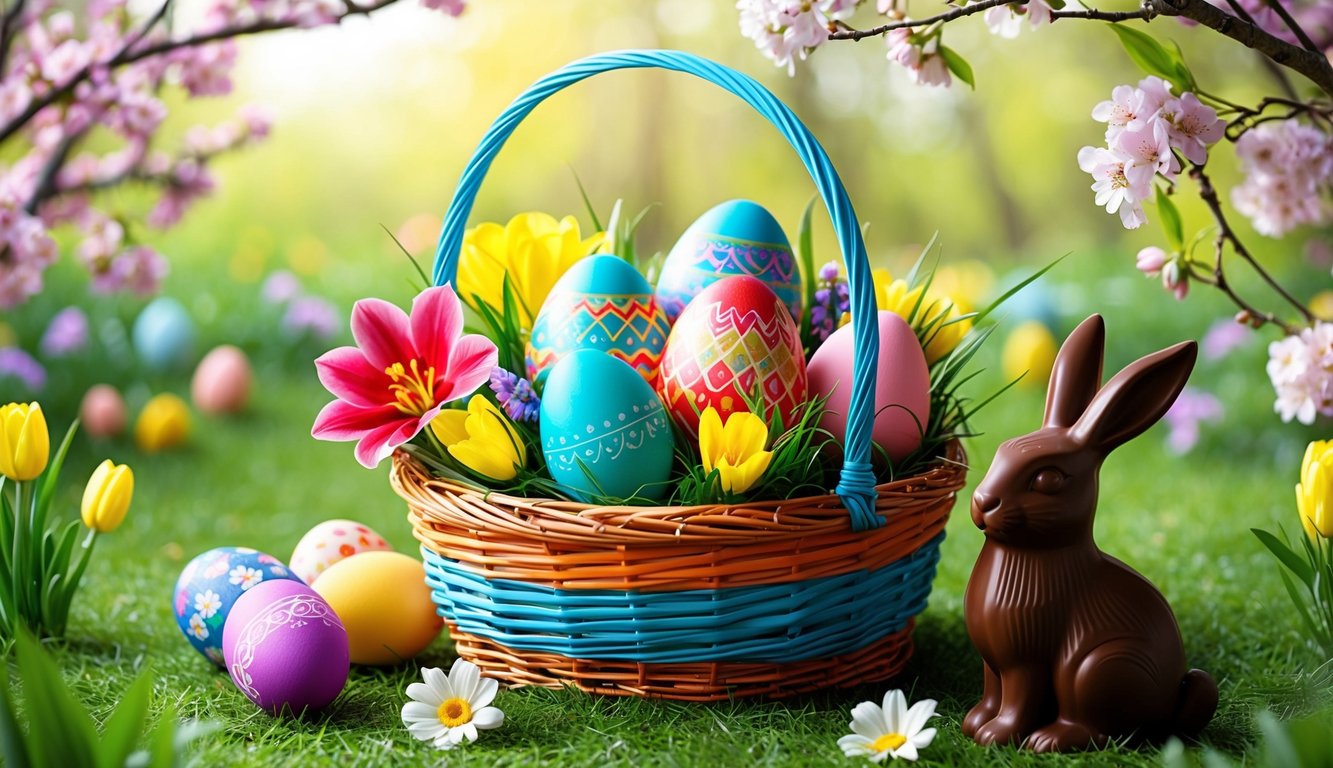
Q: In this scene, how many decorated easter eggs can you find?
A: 7